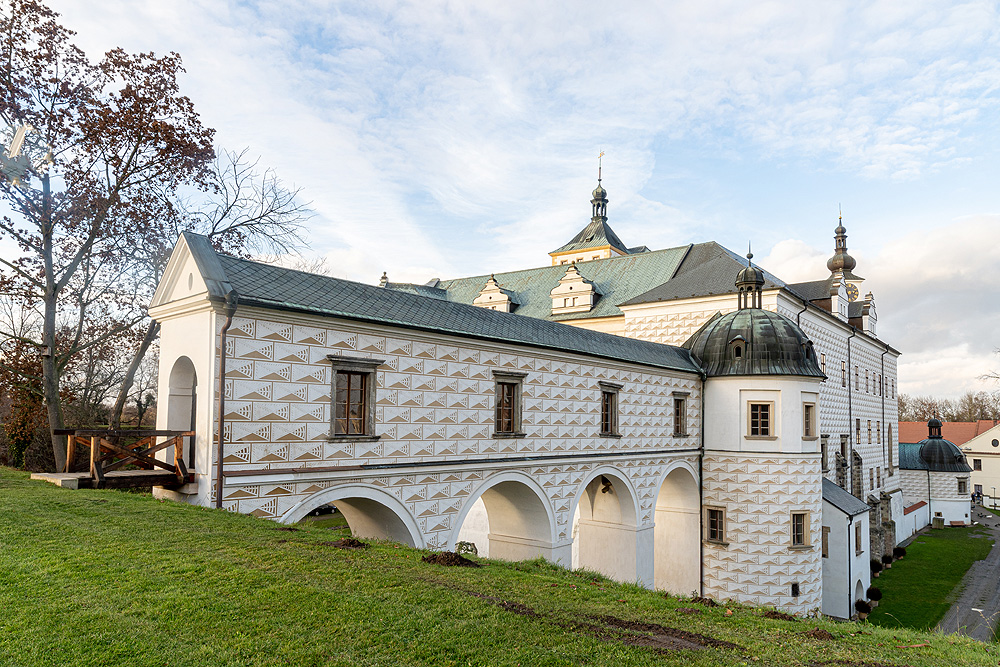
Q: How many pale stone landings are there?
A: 1